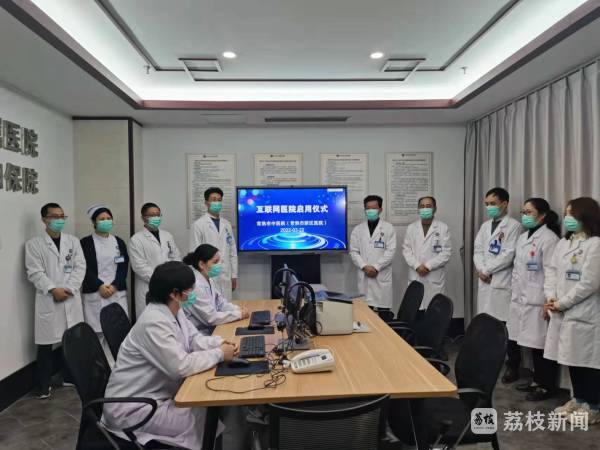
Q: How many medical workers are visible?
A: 11